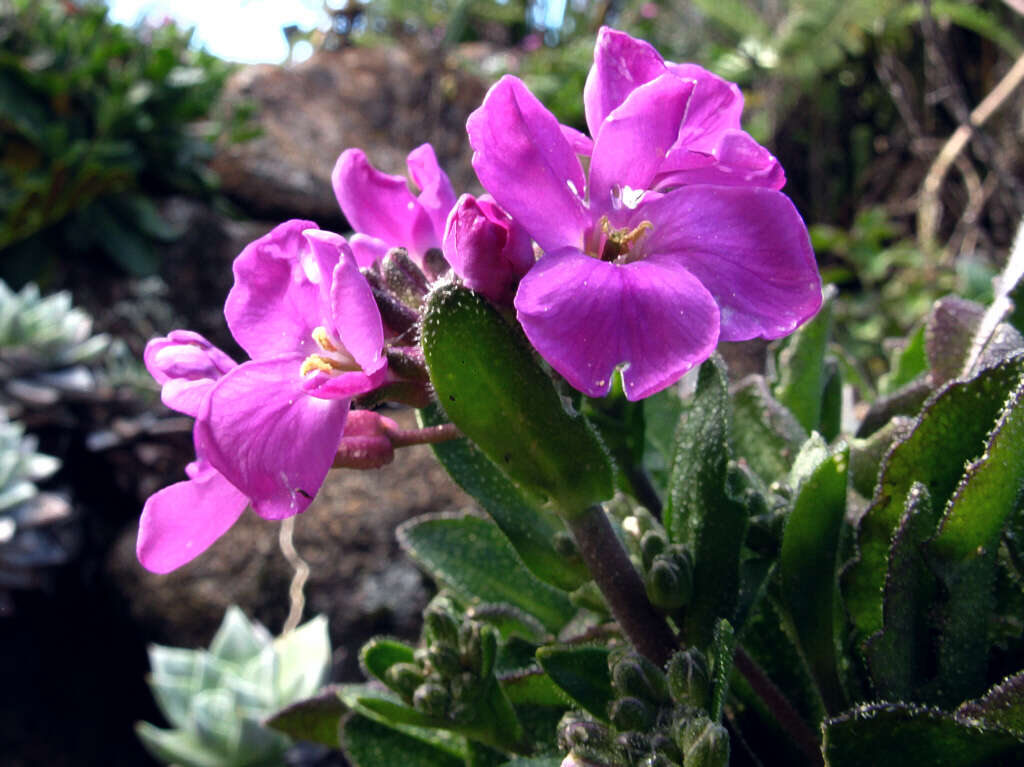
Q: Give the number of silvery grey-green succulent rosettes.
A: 3